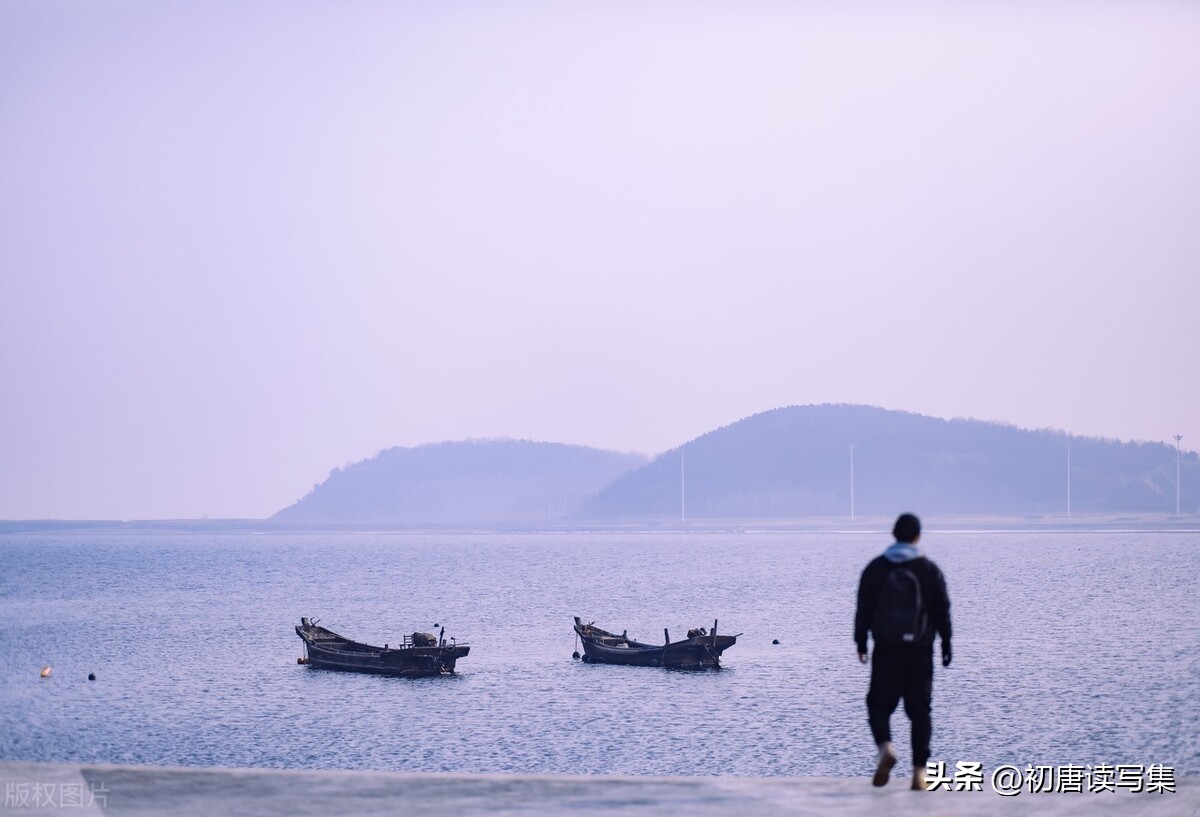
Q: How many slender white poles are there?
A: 4